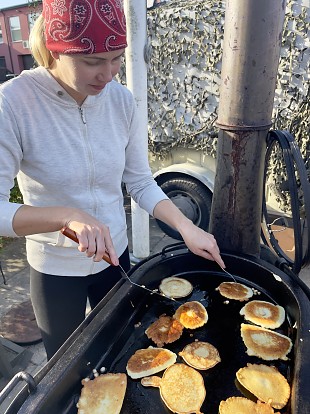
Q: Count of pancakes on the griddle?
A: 12